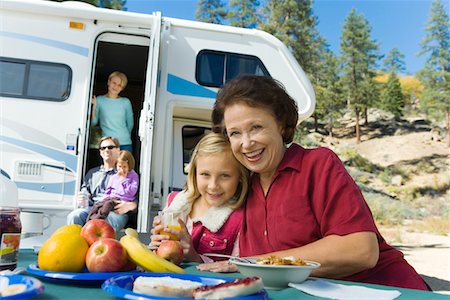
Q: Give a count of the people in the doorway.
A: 3